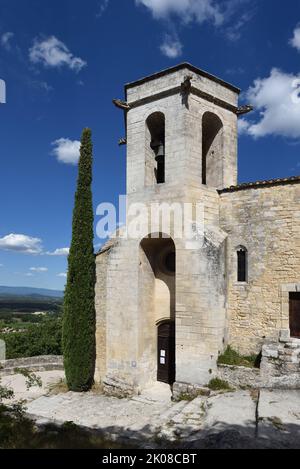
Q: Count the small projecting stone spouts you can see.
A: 4